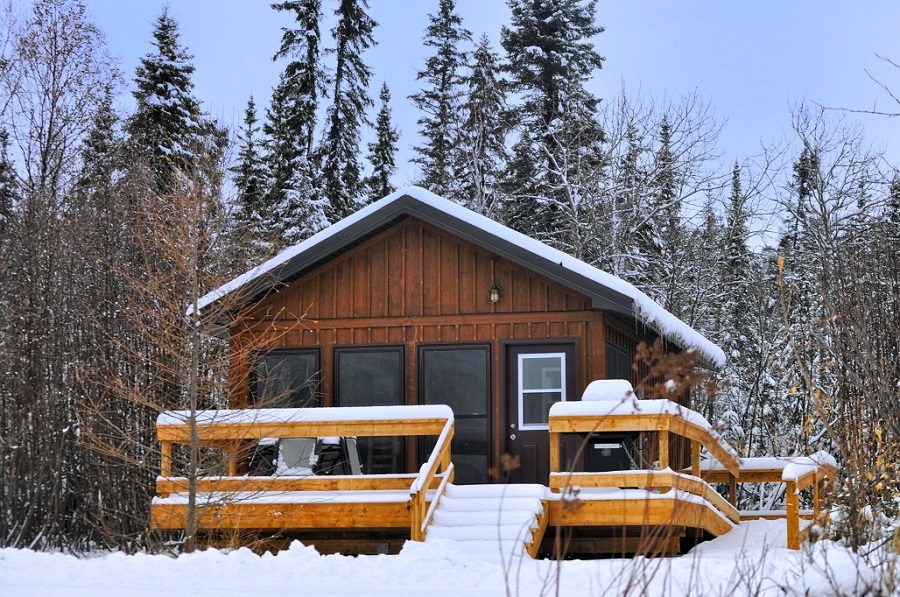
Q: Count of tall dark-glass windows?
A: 3